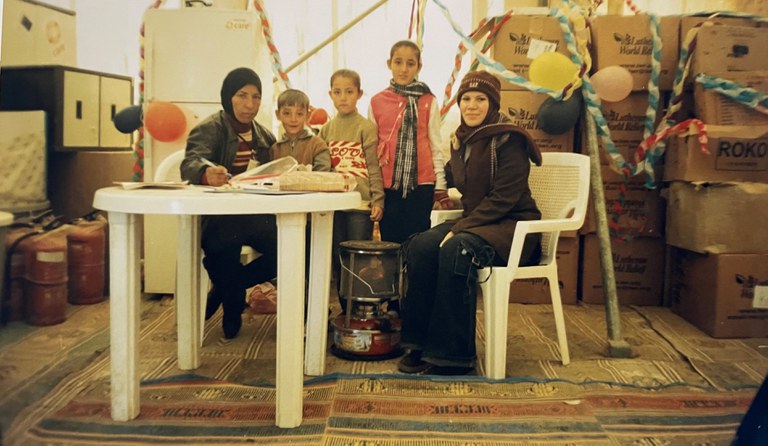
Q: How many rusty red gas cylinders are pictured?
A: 3